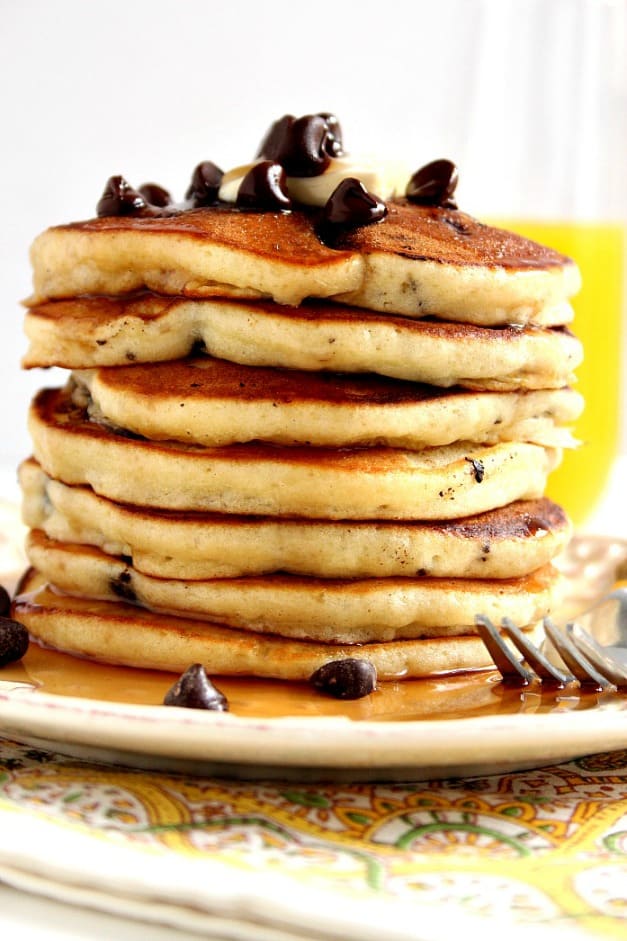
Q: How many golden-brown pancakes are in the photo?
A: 7